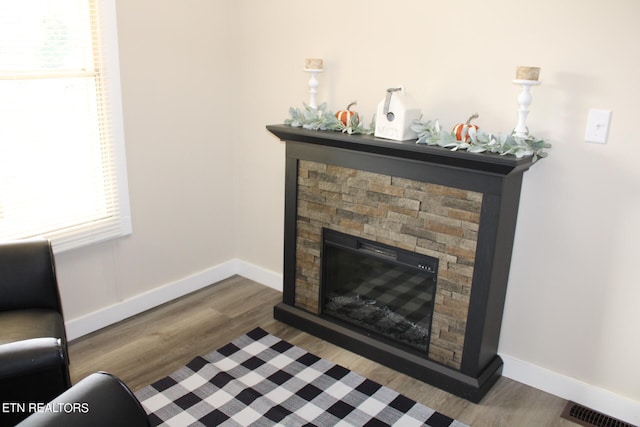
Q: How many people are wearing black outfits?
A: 0